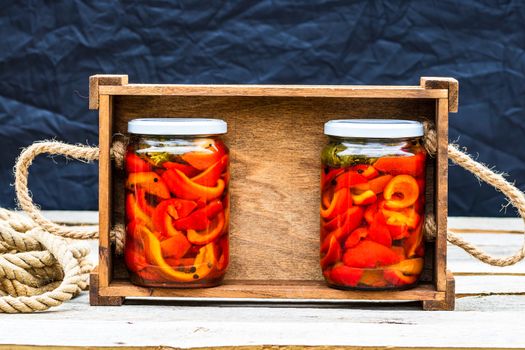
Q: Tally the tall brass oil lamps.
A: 0